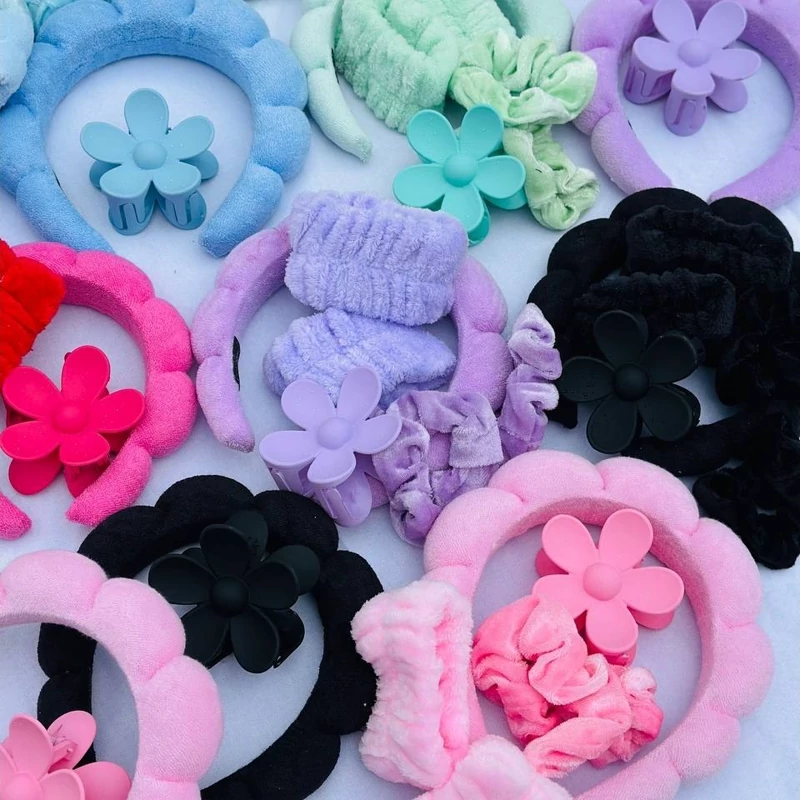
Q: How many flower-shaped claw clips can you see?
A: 9